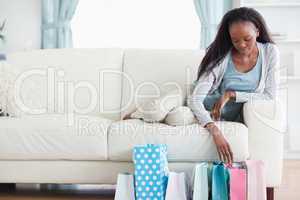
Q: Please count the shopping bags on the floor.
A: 7